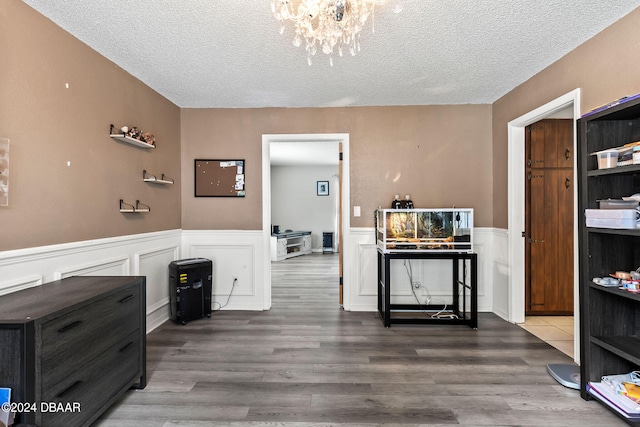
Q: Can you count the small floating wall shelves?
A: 3